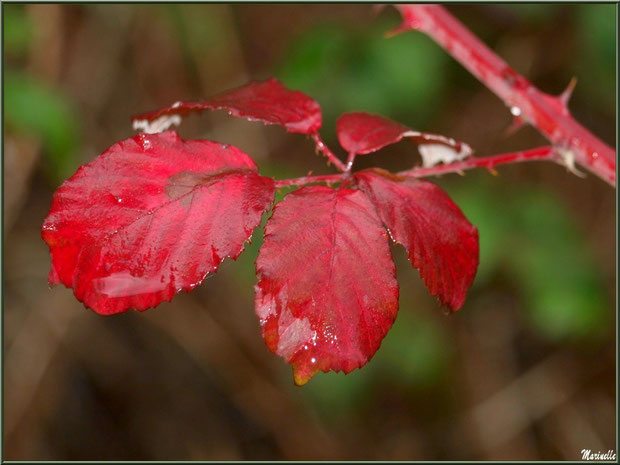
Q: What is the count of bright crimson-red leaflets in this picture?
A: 5